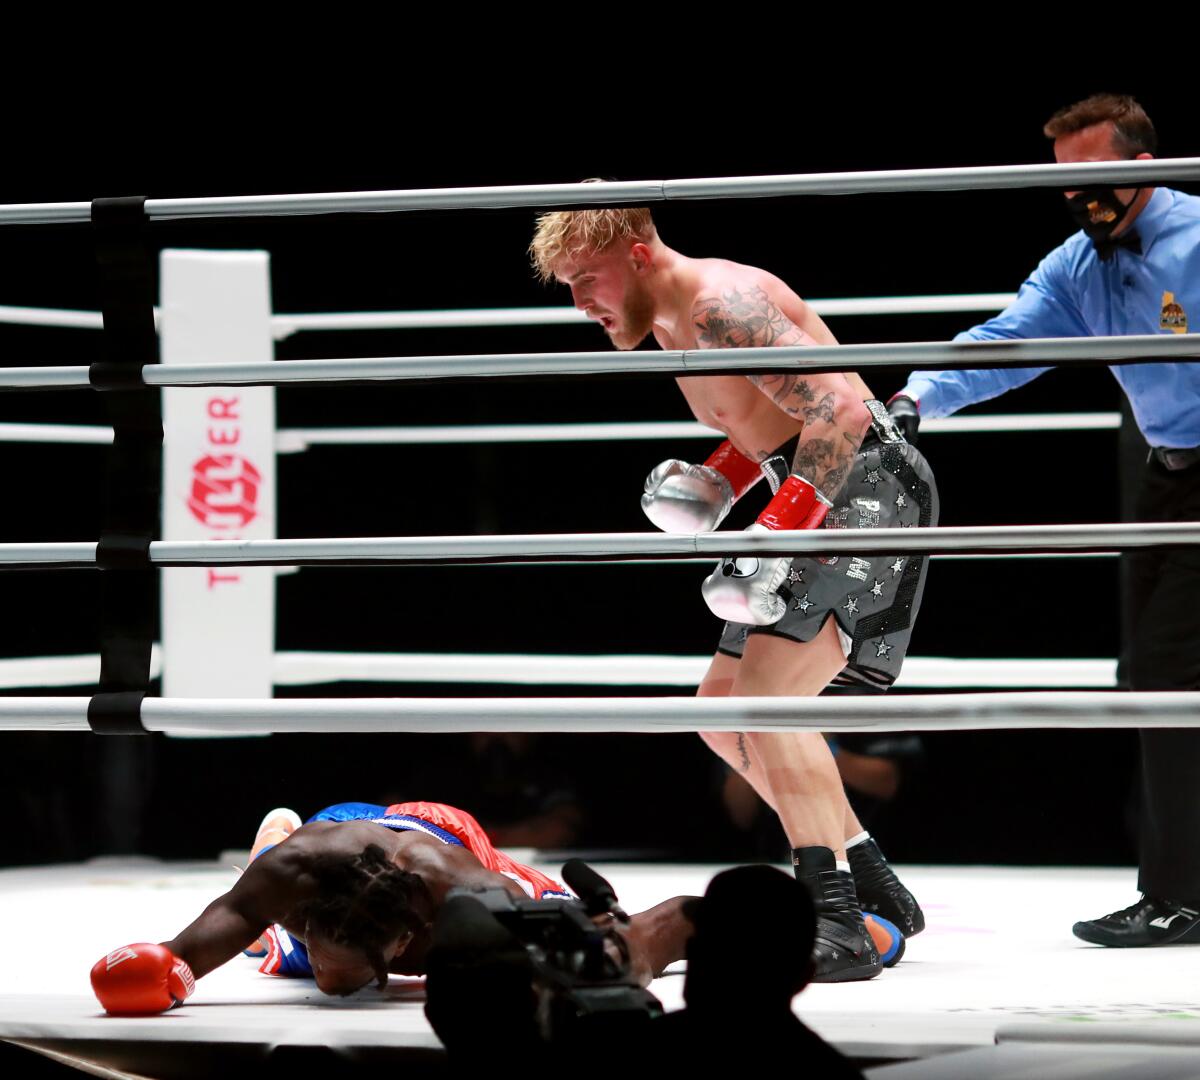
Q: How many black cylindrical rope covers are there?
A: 4